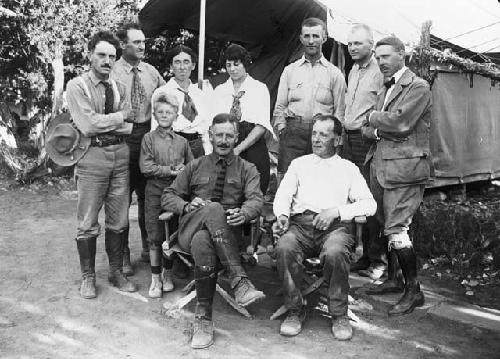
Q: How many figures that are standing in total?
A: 8